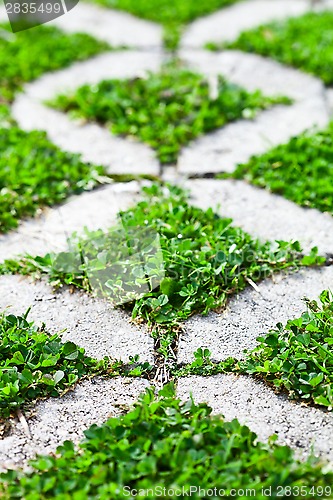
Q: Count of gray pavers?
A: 12